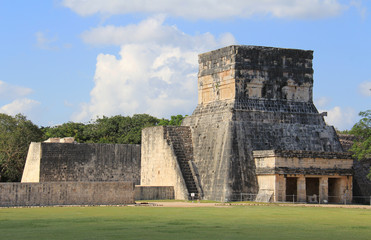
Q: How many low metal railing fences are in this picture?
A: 1